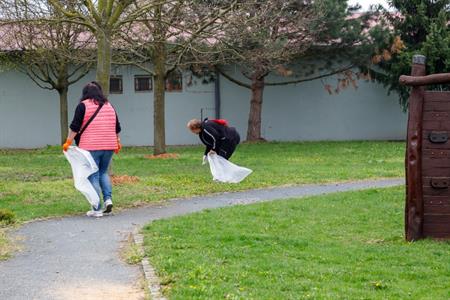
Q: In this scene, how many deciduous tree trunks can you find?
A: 3